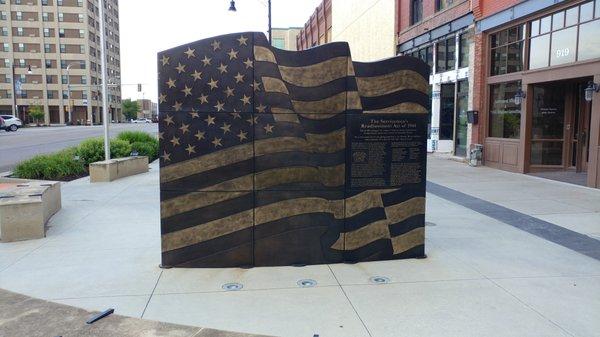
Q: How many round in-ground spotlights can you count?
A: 3